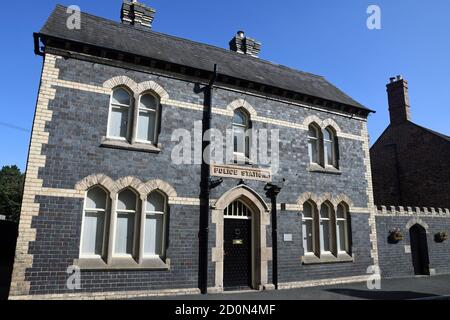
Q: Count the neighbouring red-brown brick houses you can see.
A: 1